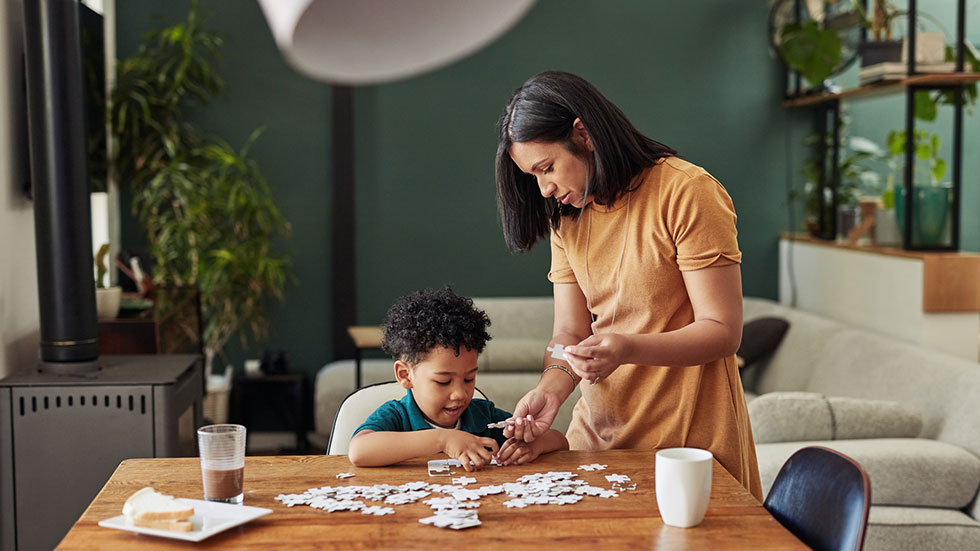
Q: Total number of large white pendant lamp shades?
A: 1